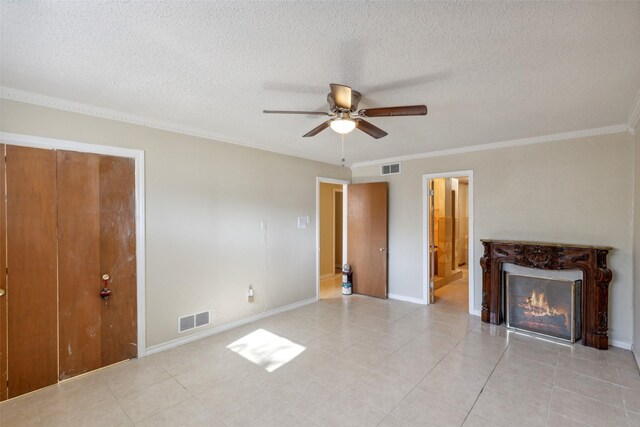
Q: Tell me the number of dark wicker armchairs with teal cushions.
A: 0